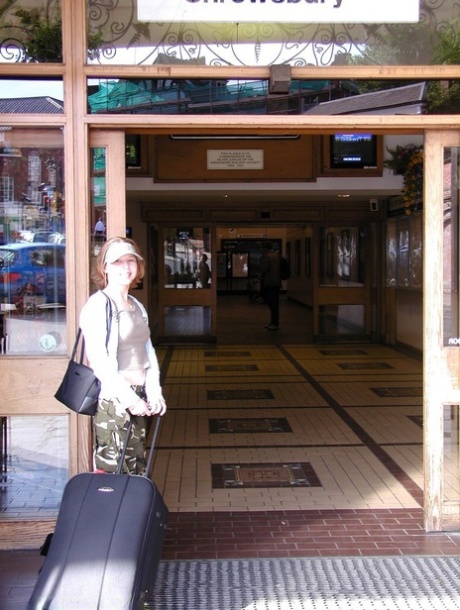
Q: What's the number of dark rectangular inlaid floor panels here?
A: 9